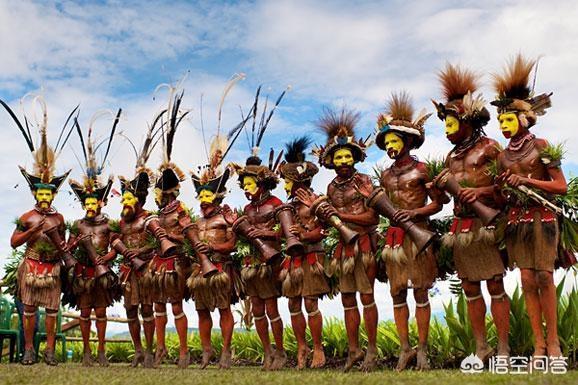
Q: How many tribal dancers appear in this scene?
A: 11